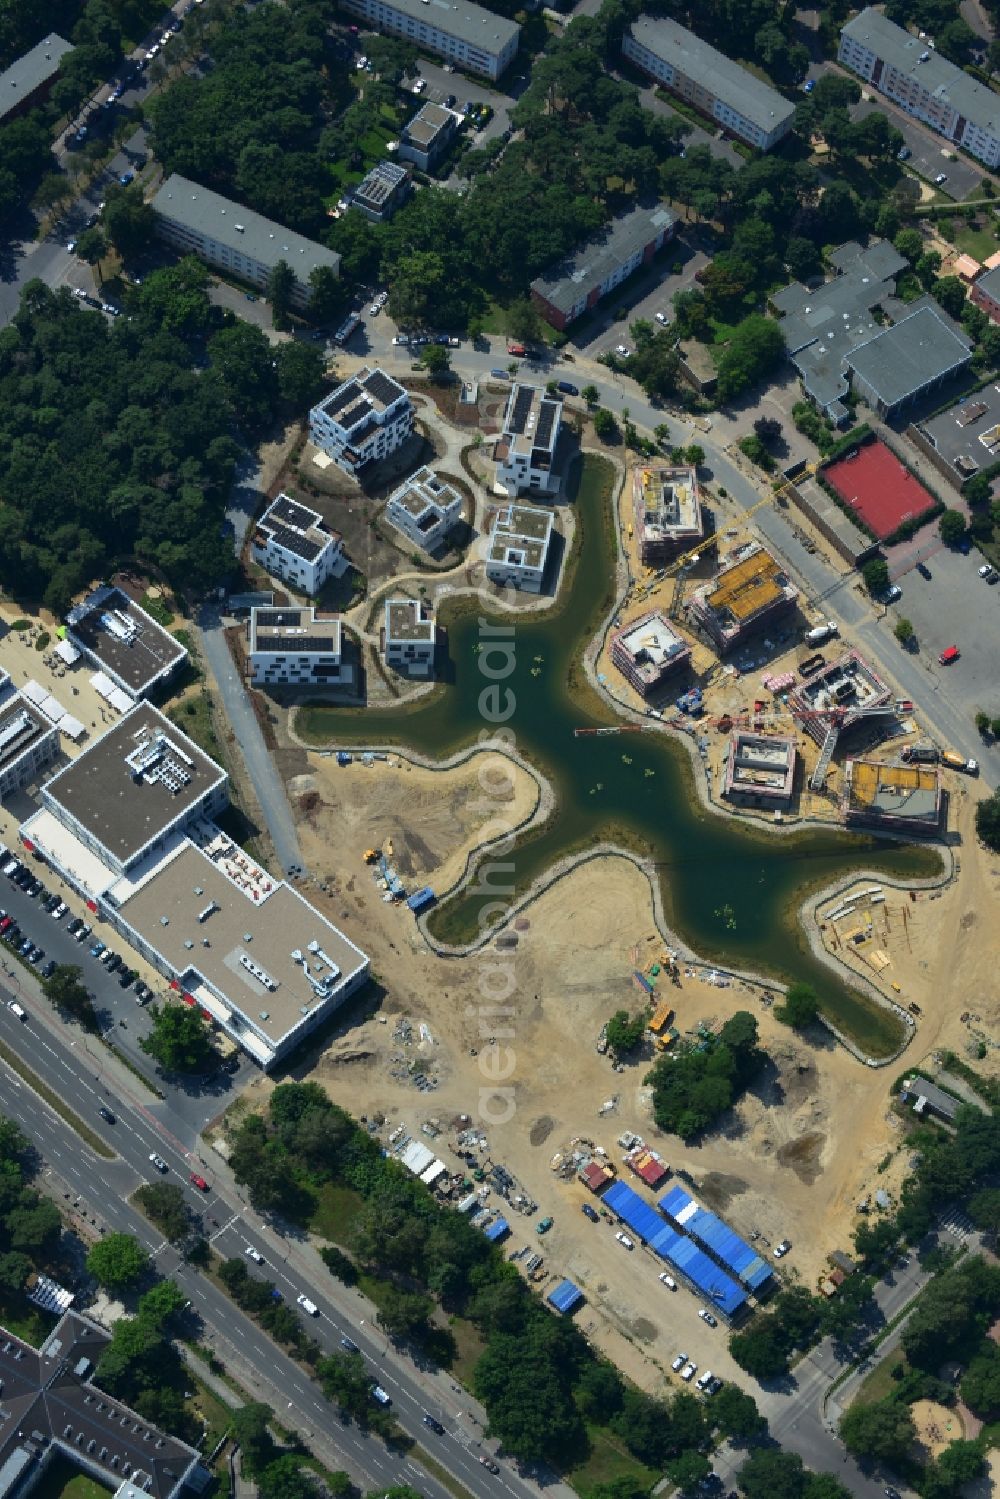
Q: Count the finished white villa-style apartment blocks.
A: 7